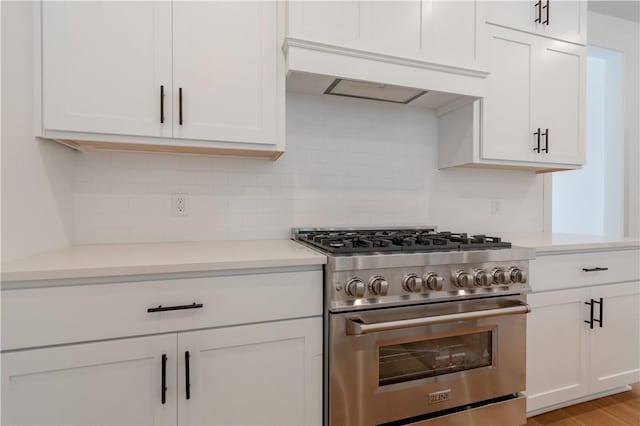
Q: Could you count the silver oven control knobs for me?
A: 8